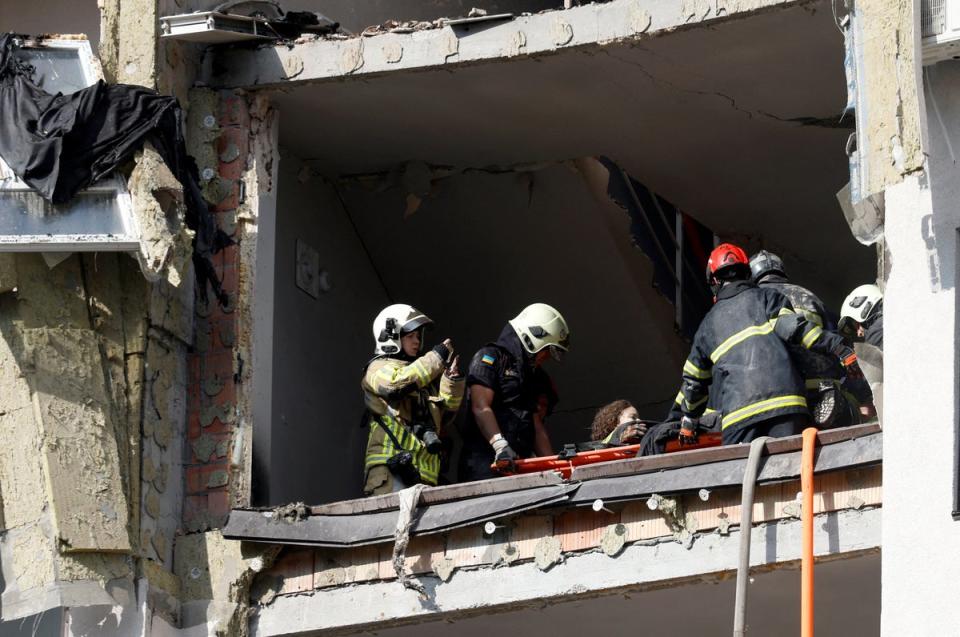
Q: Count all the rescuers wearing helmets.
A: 5